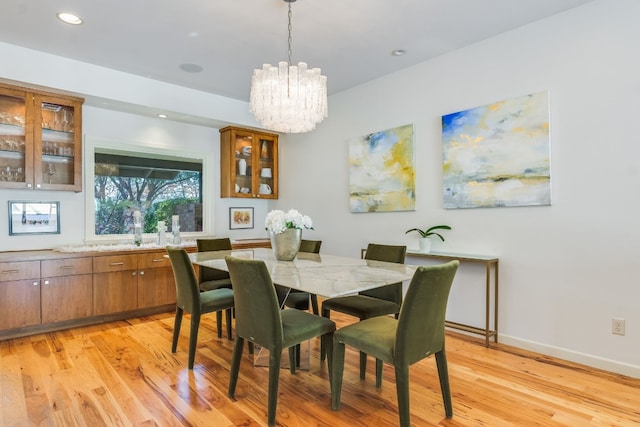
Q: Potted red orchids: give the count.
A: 0